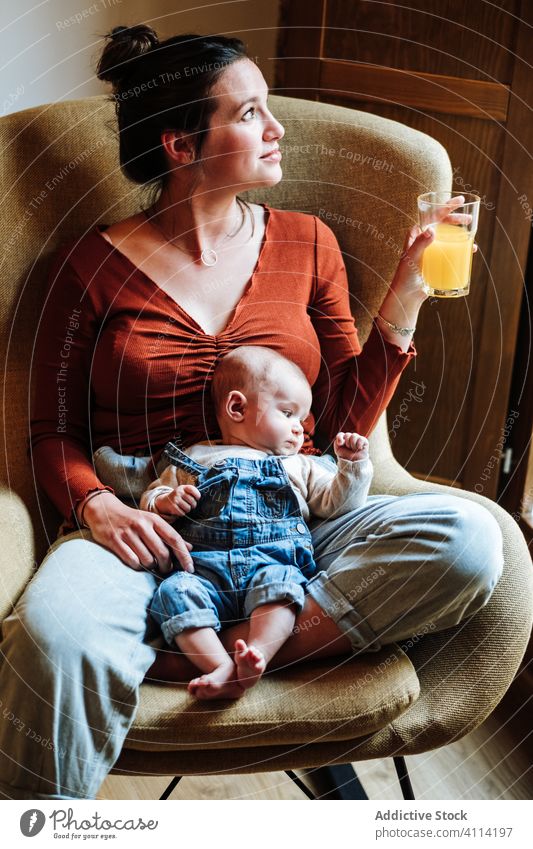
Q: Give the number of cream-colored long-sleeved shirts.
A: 1